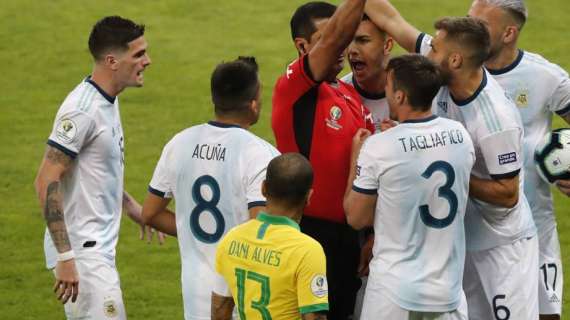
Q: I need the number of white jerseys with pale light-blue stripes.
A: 6